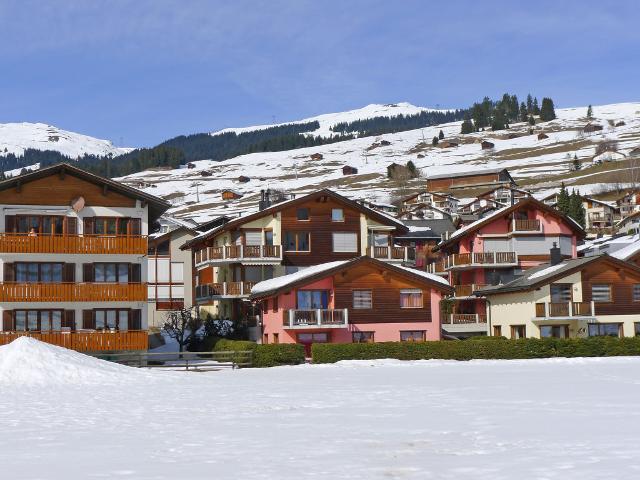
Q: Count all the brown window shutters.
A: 12